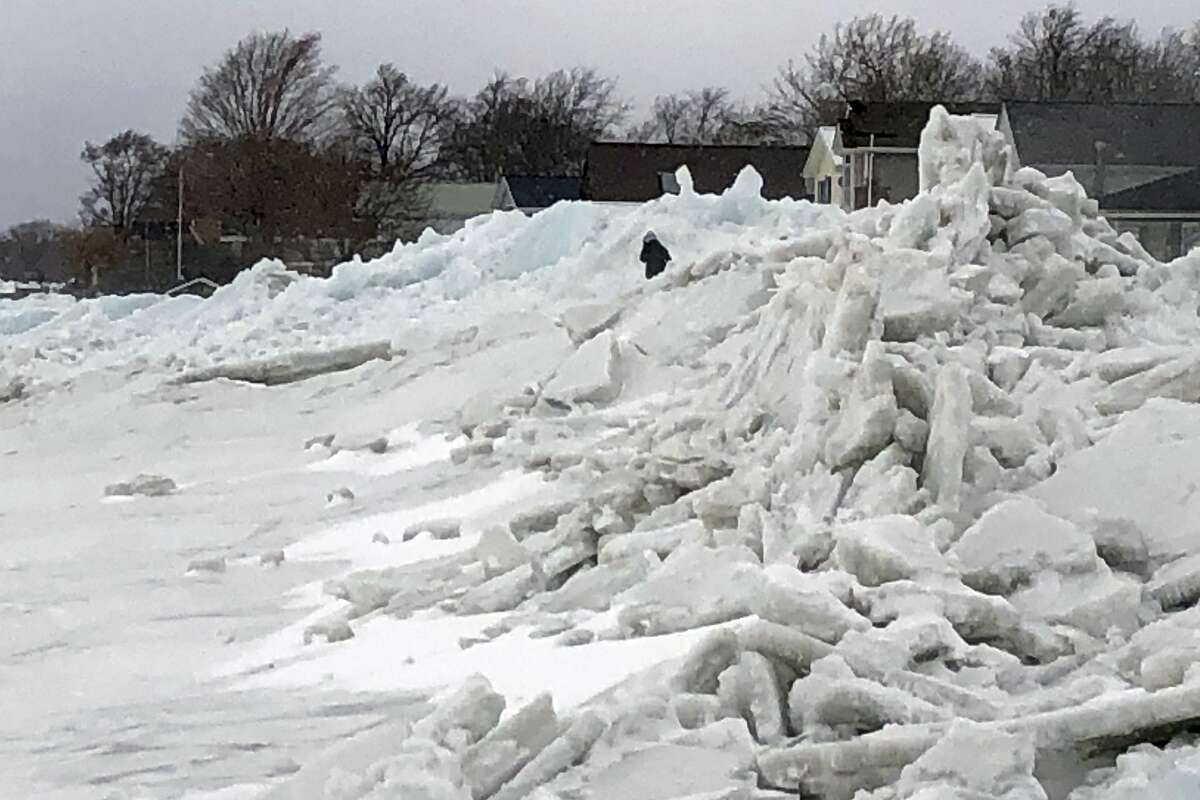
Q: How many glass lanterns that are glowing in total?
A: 0